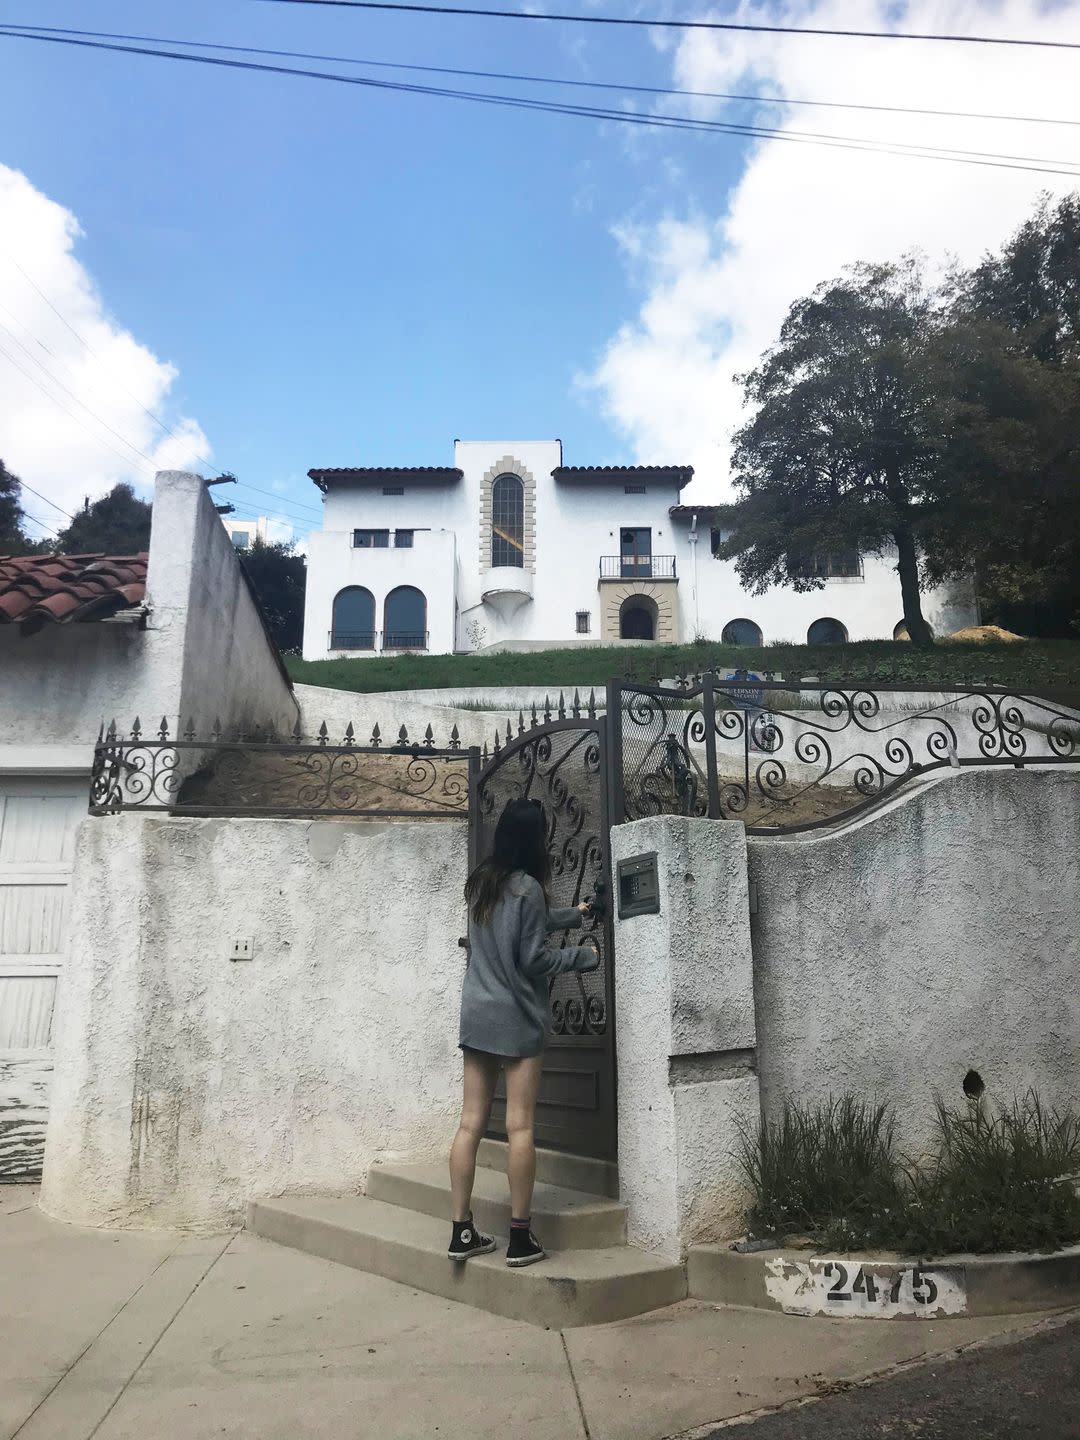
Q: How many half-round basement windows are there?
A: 3